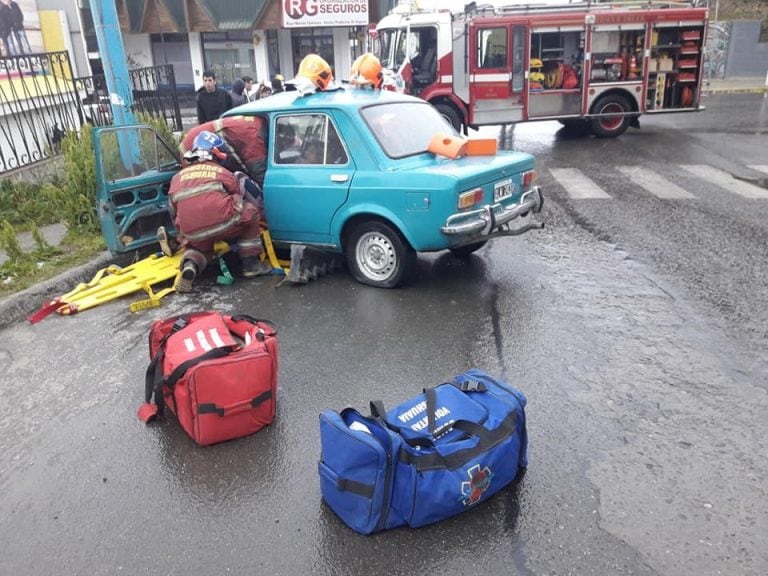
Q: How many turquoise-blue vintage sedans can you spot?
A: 1